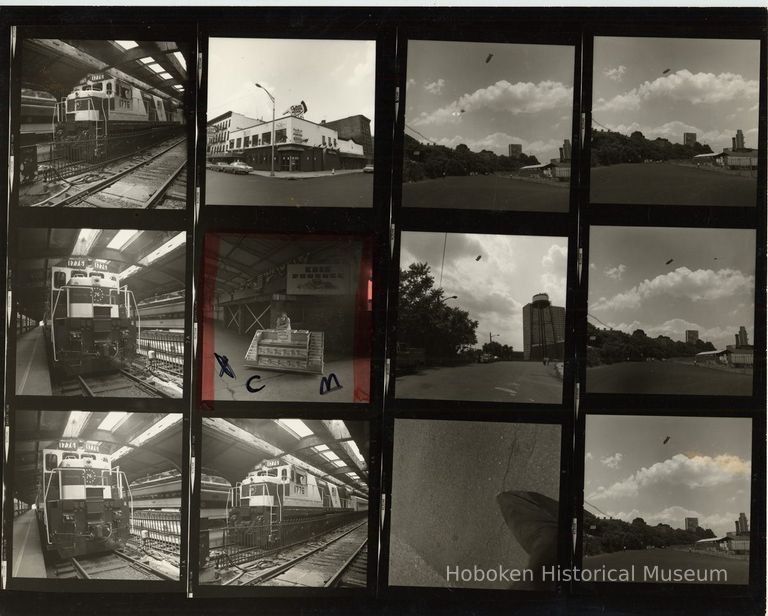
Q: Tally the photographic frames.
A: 12